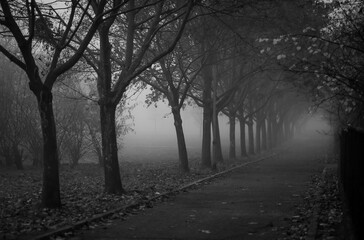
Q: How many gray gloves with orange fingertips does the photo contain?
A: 0